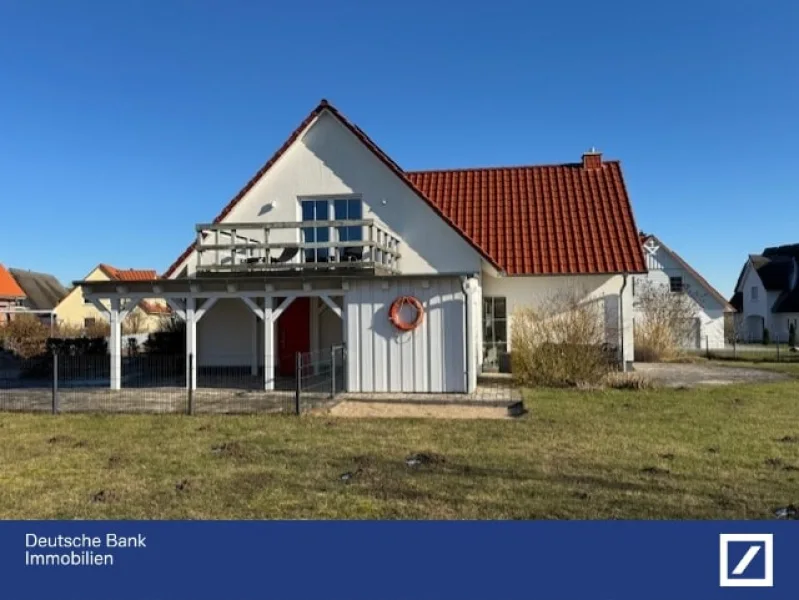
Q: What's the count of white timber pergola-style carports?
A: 1